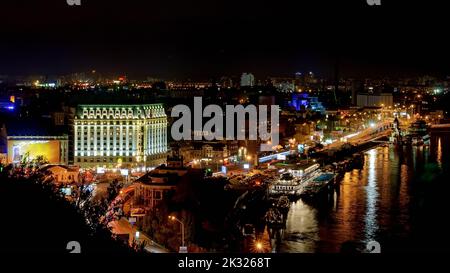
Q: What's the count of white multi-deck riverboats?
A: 1